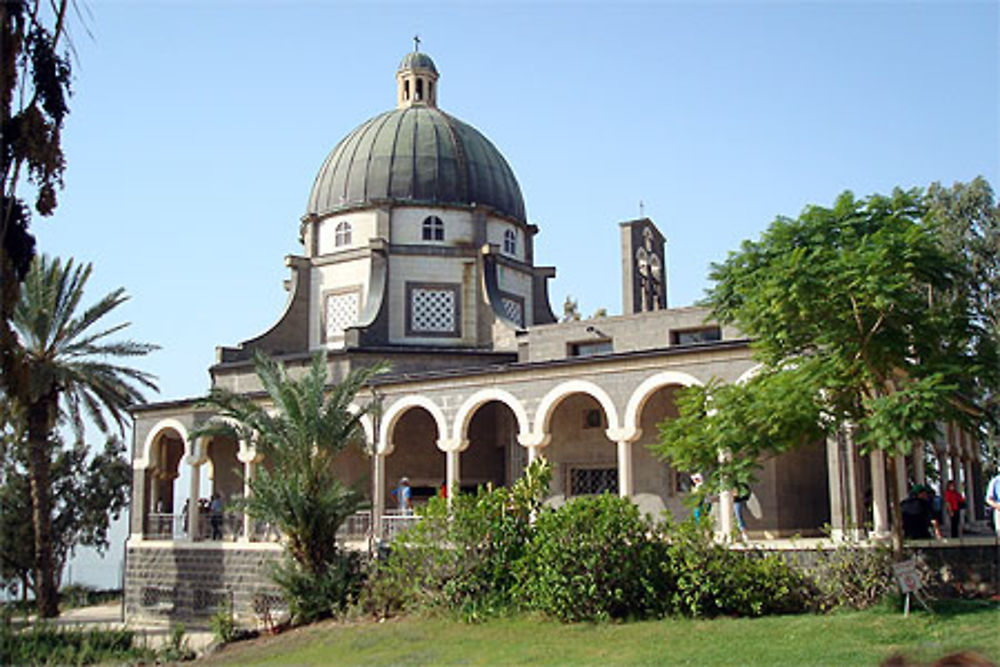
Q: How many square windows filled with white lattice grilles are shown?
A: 3